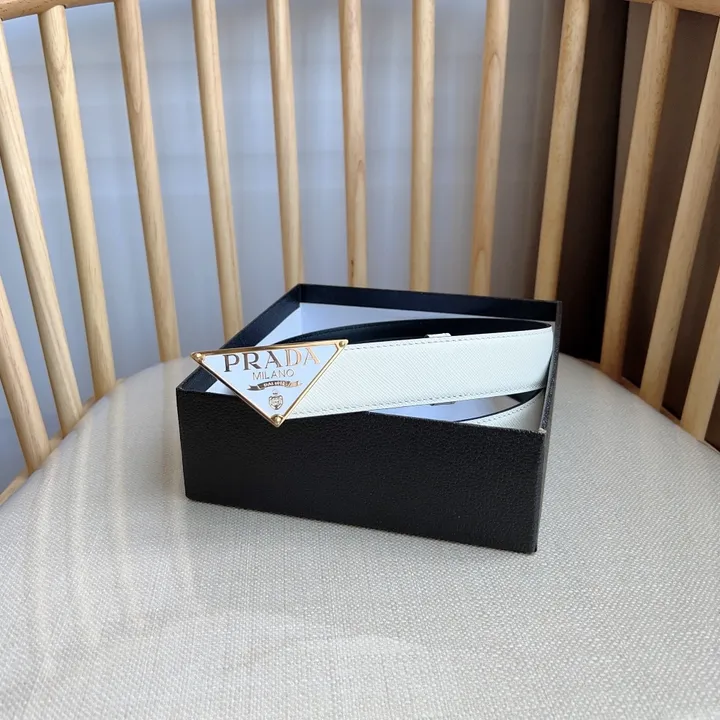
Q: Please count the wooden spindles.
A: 13